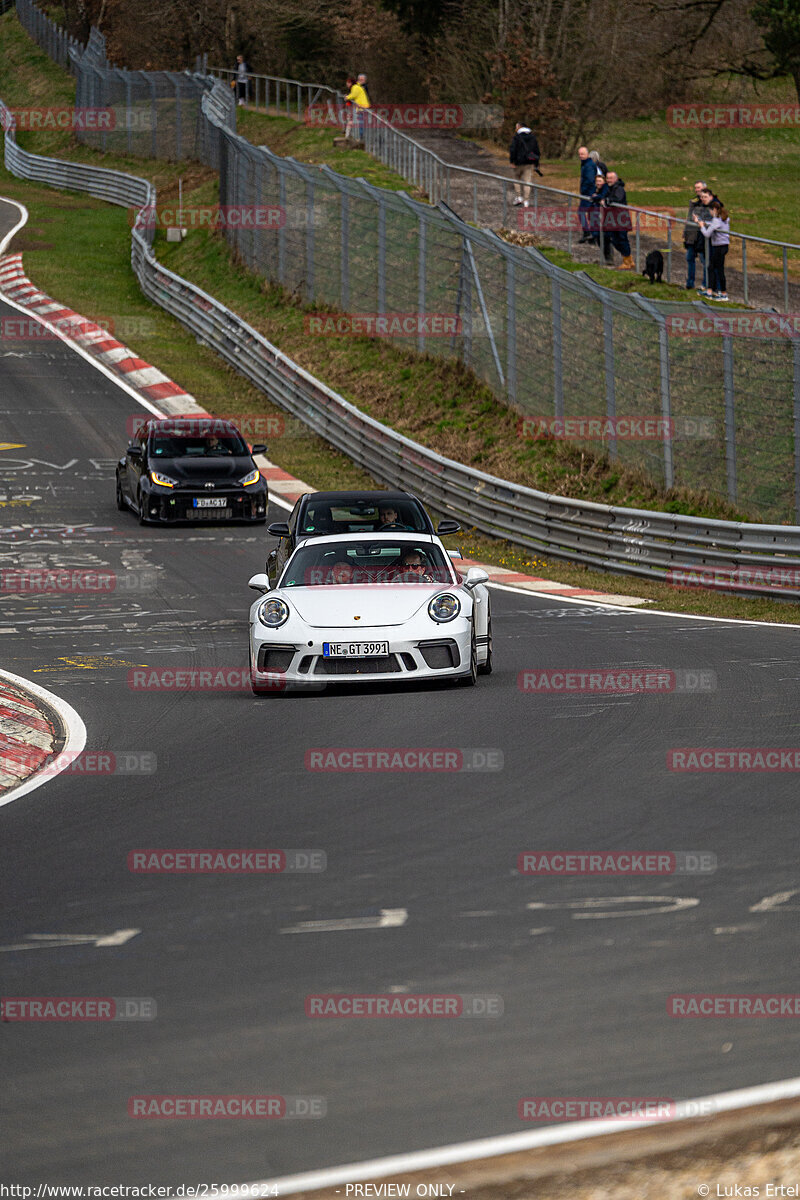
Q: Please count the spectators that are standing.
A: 11